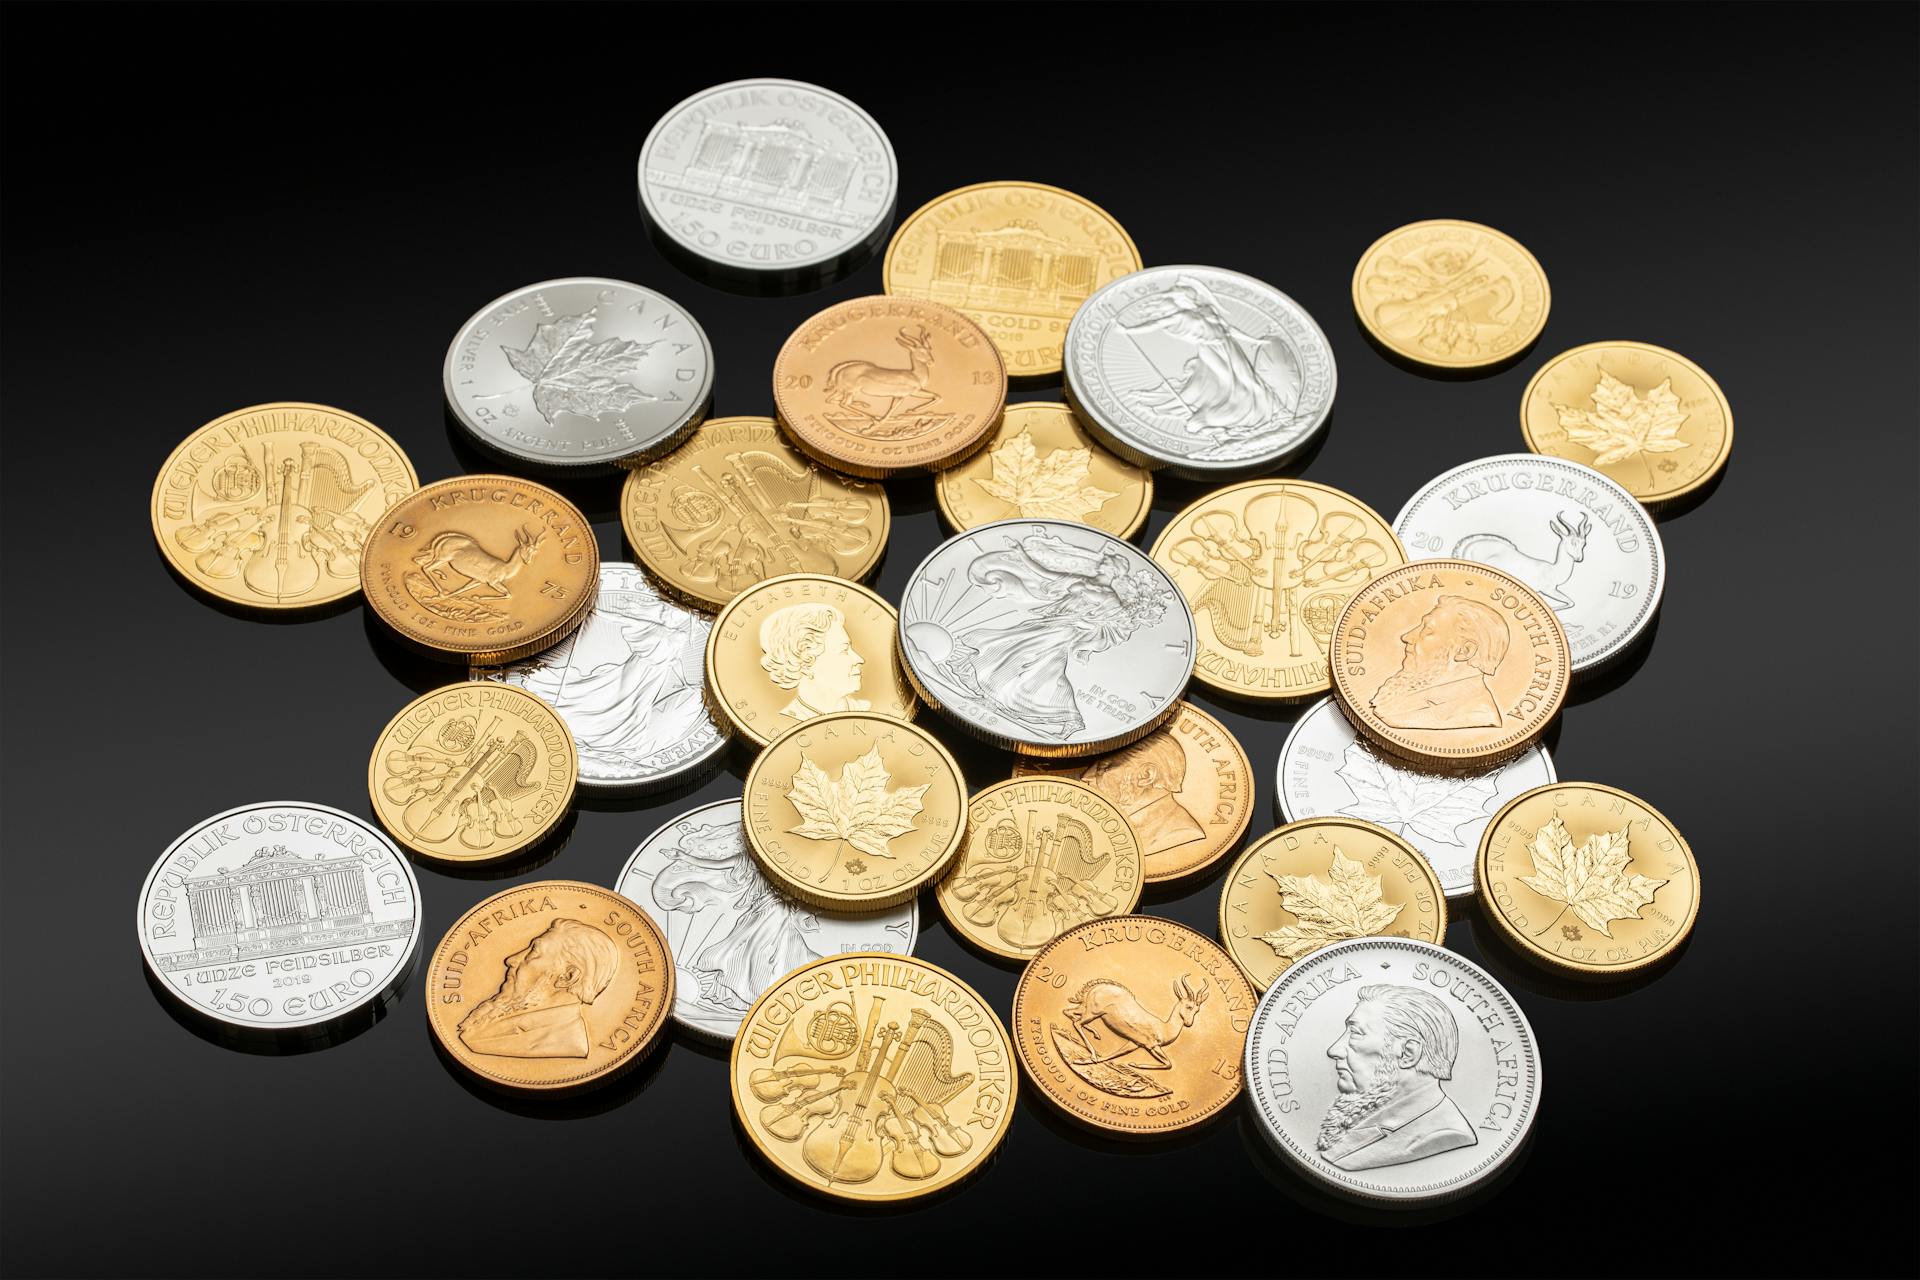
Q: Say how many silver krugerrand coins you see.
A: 2